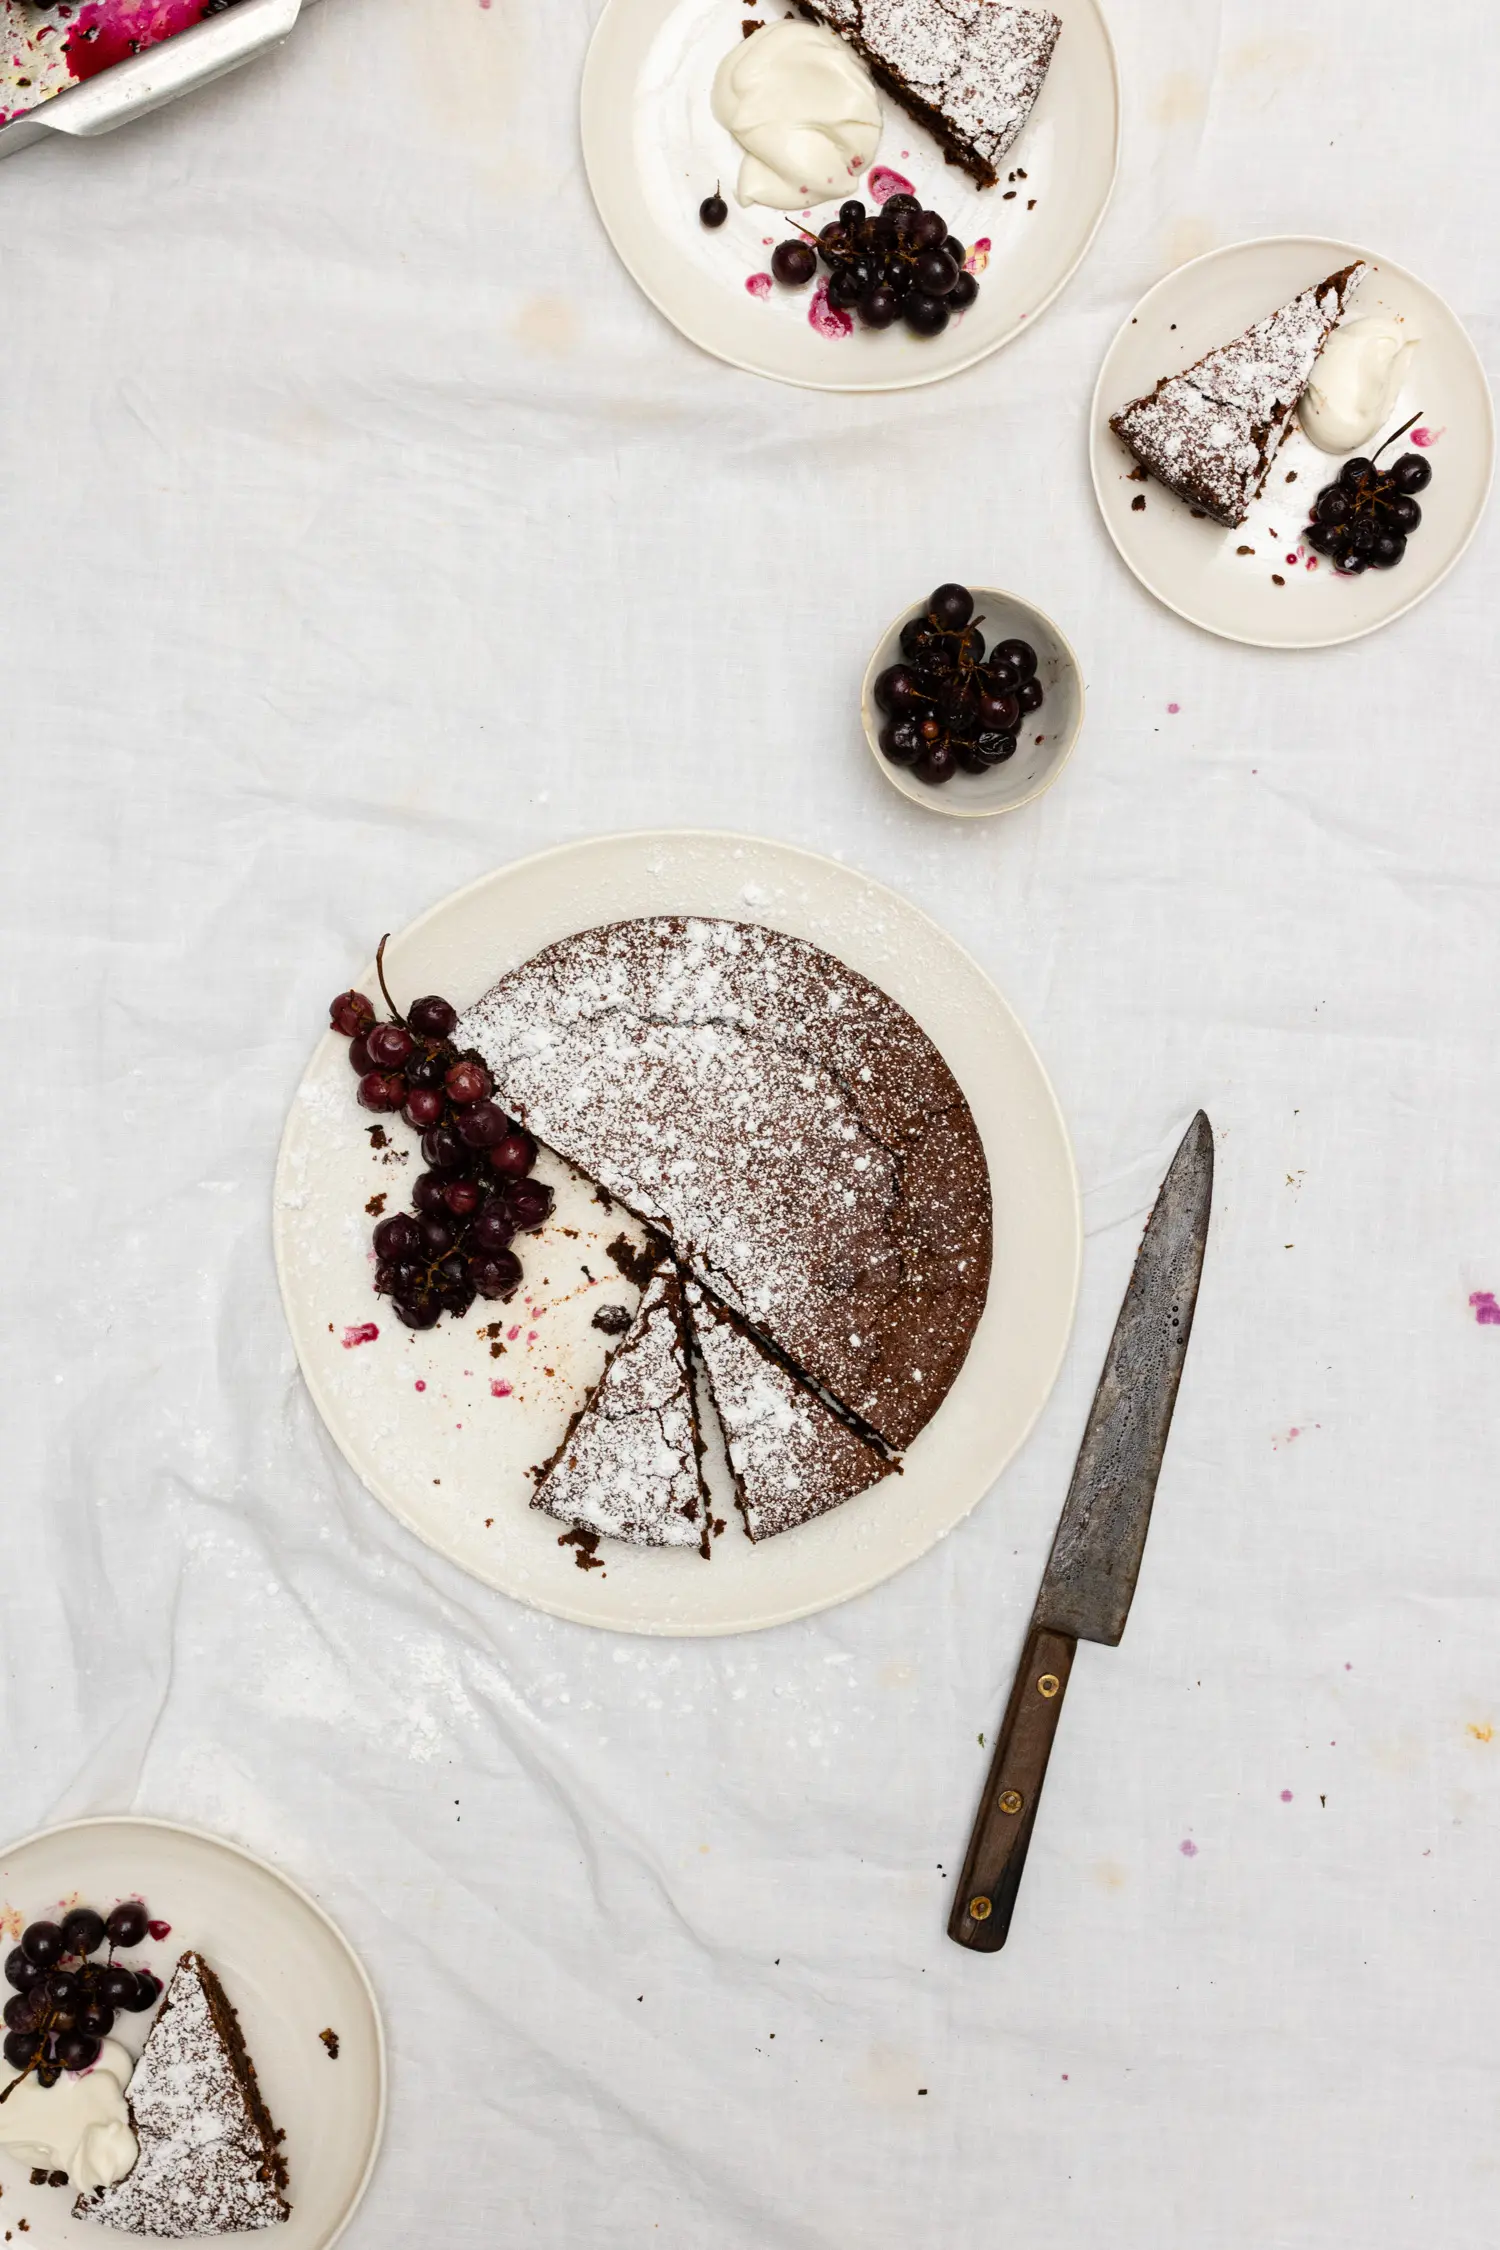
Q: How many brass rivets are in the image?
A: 3